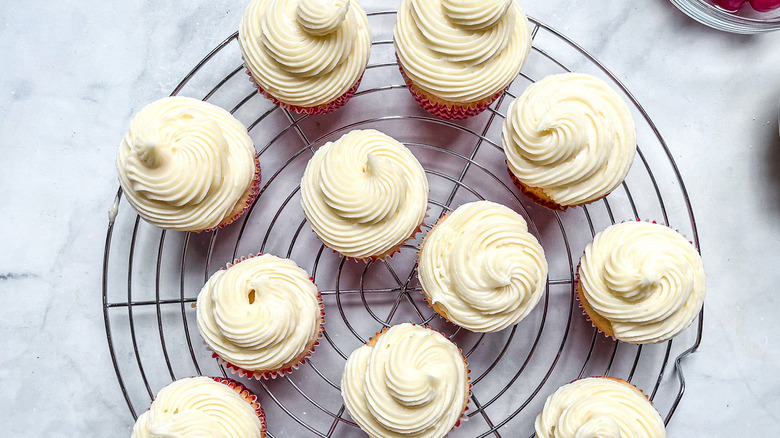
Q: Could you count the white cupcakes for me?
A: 11